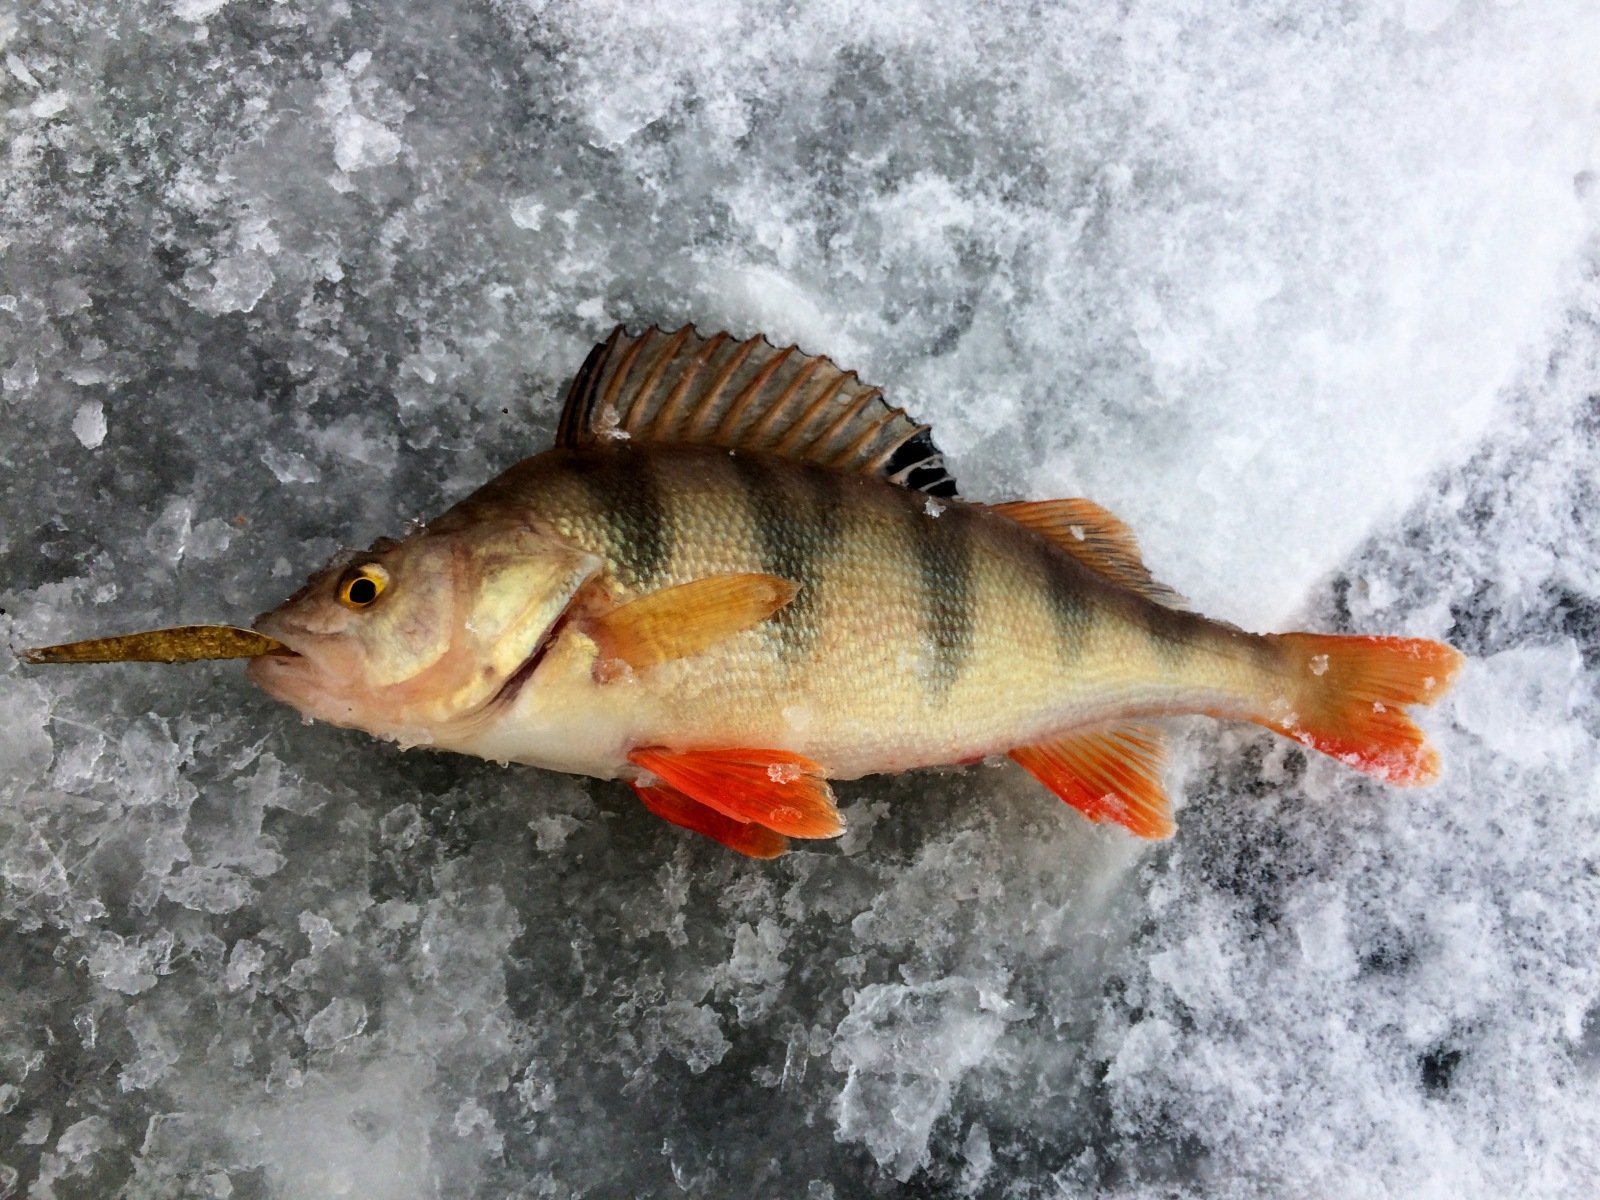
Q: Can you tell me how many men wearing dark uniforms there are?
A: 0